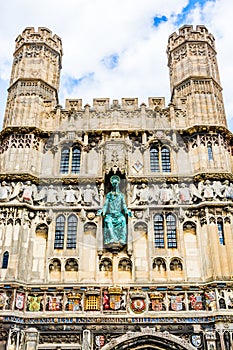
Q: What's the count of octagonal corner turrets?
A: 2